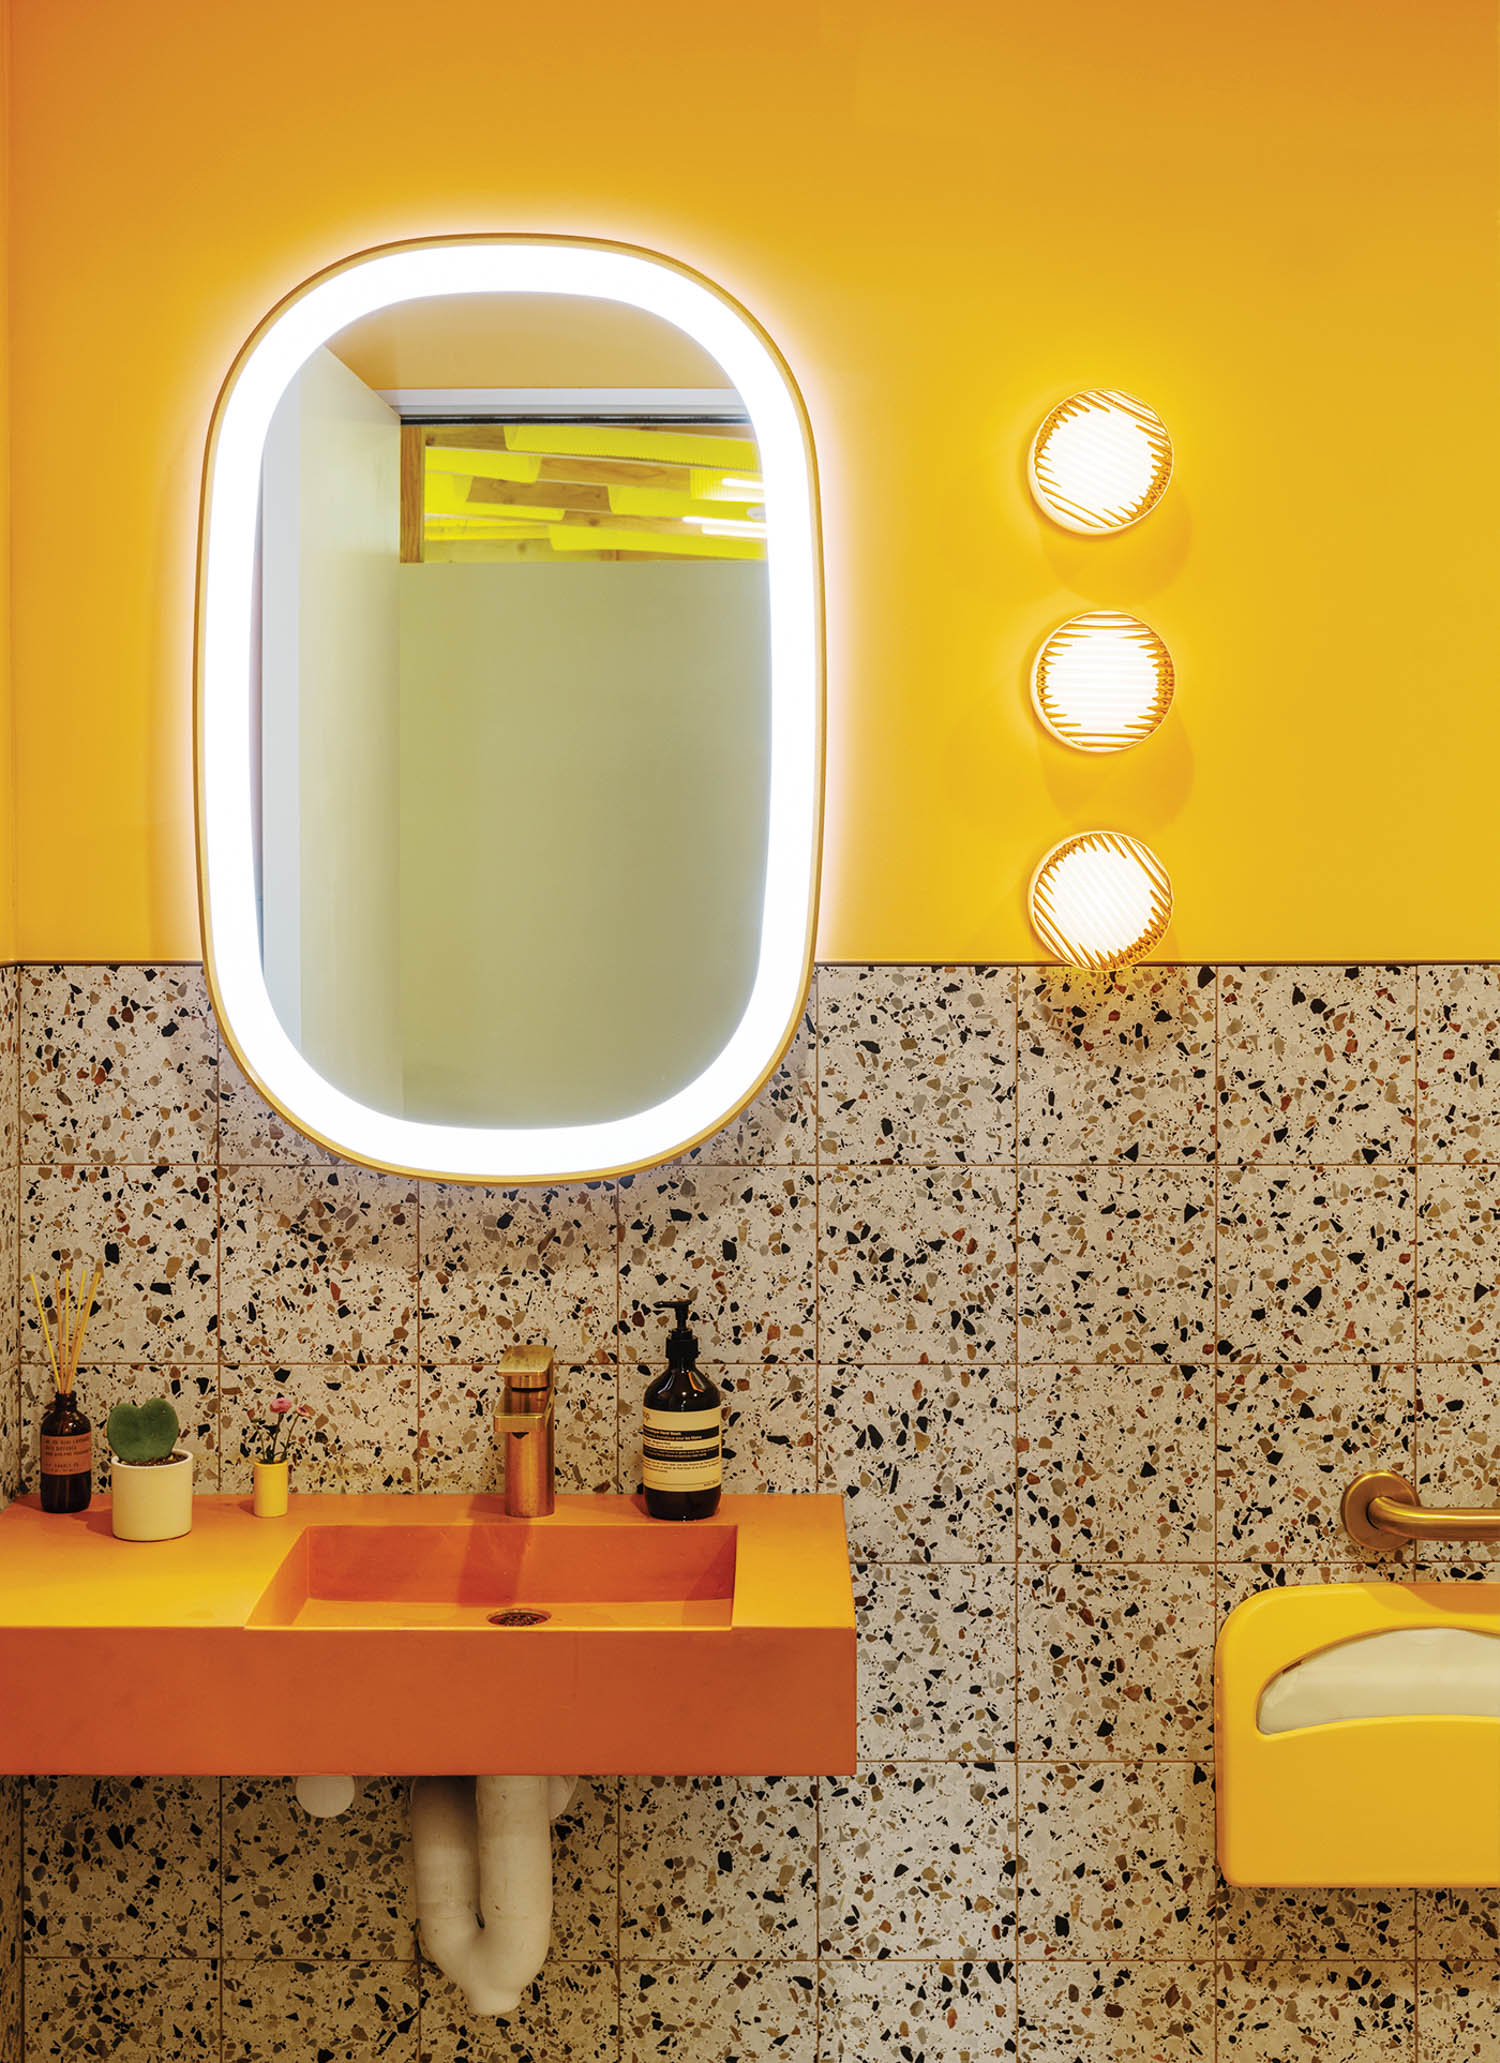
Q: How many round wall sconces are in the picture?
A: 3